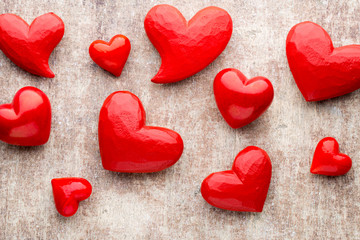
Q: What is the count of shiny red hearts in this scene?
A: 10